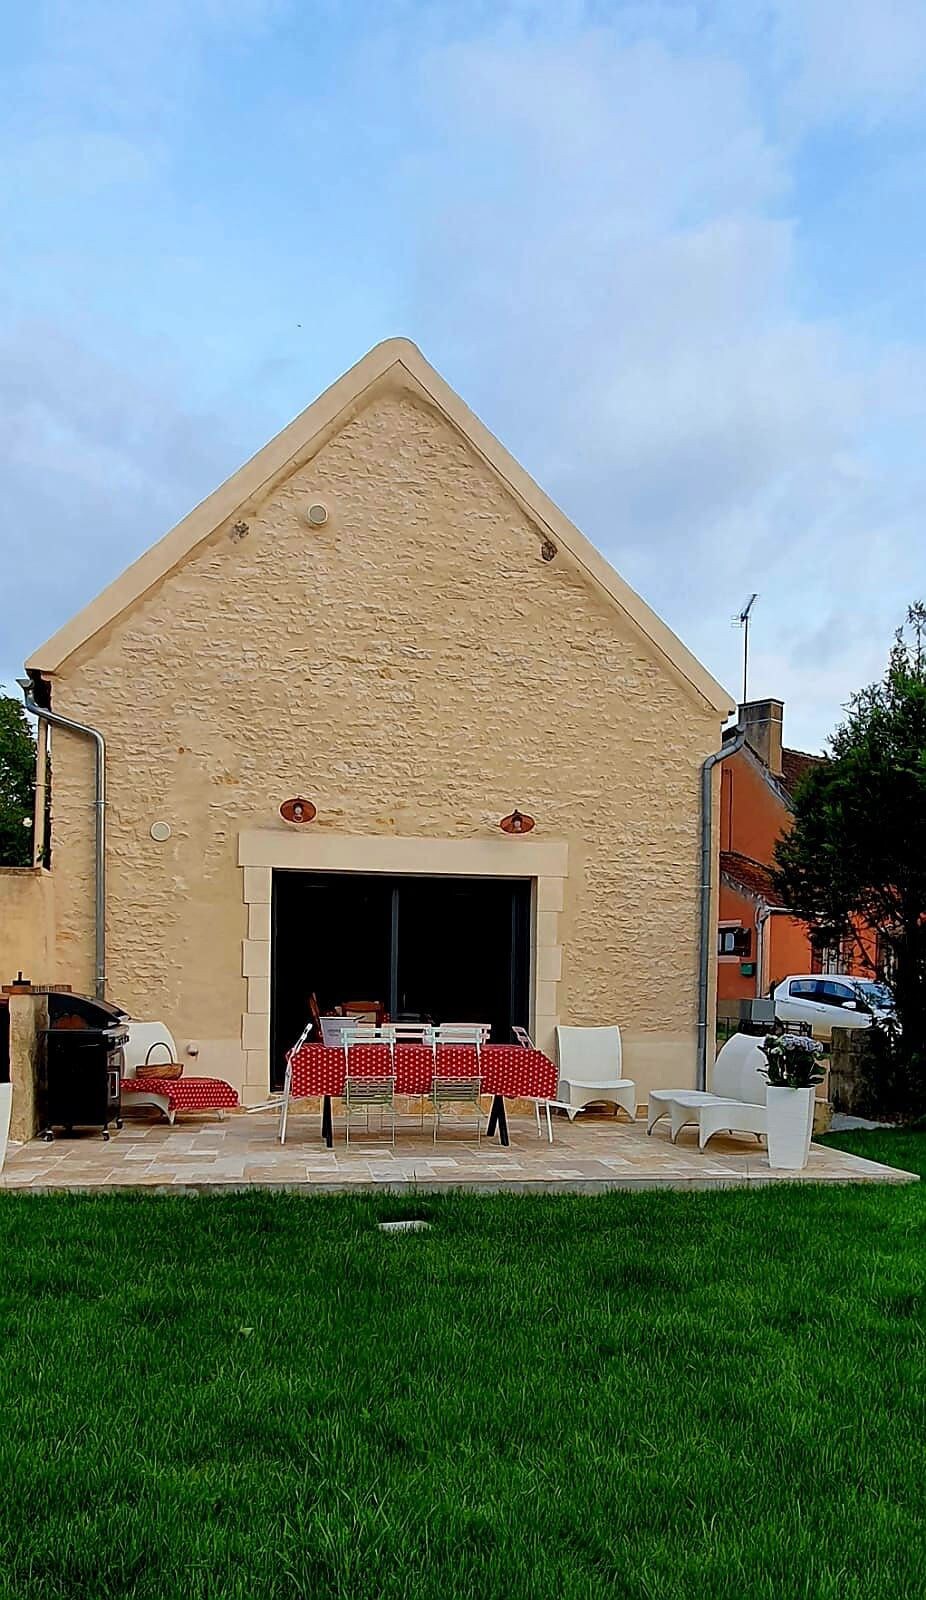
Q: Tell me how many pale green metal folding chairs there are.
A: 2